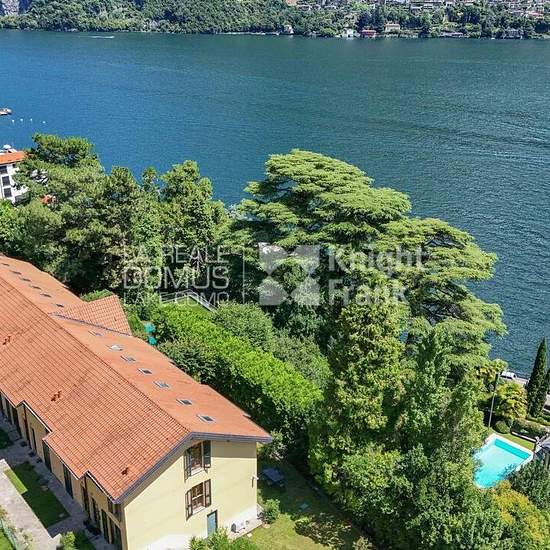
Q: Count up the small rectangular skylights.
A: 13